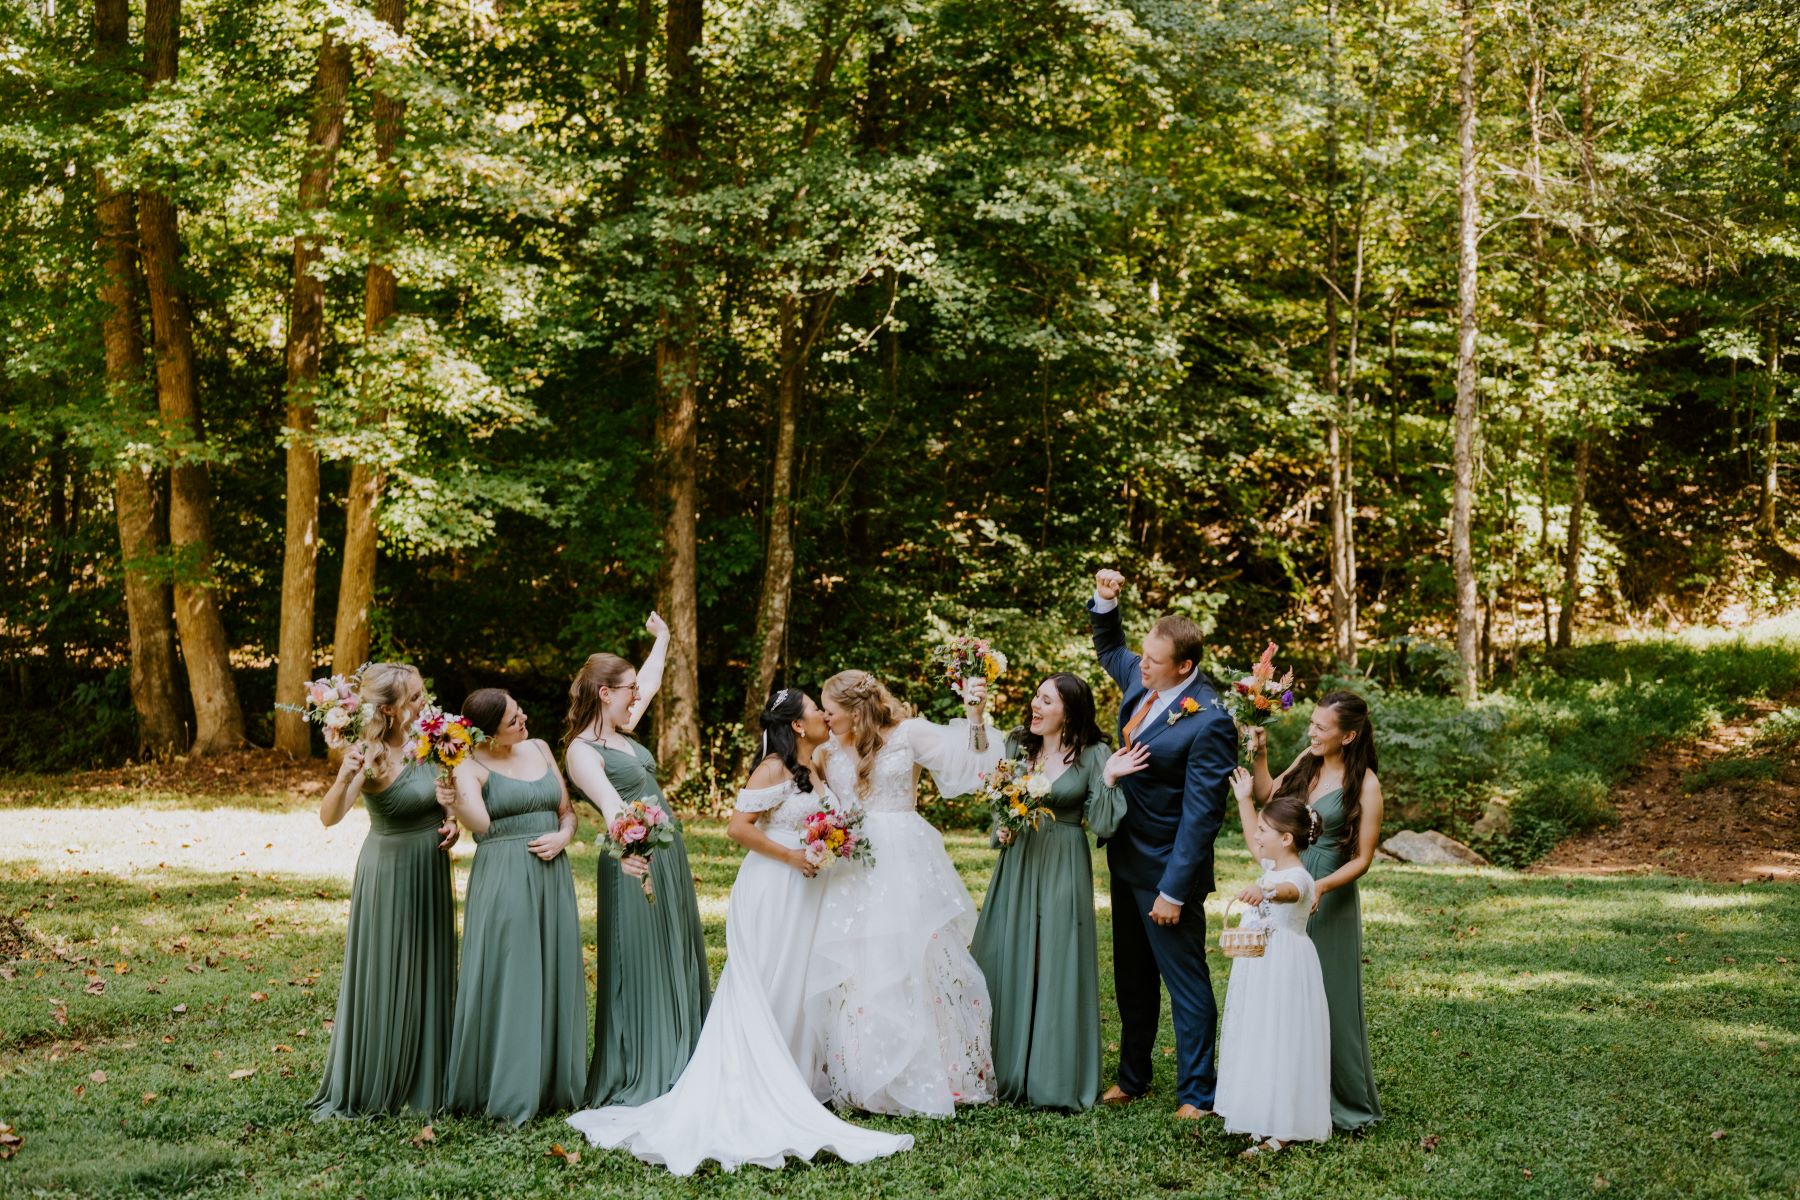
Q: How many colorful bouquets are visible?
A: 7